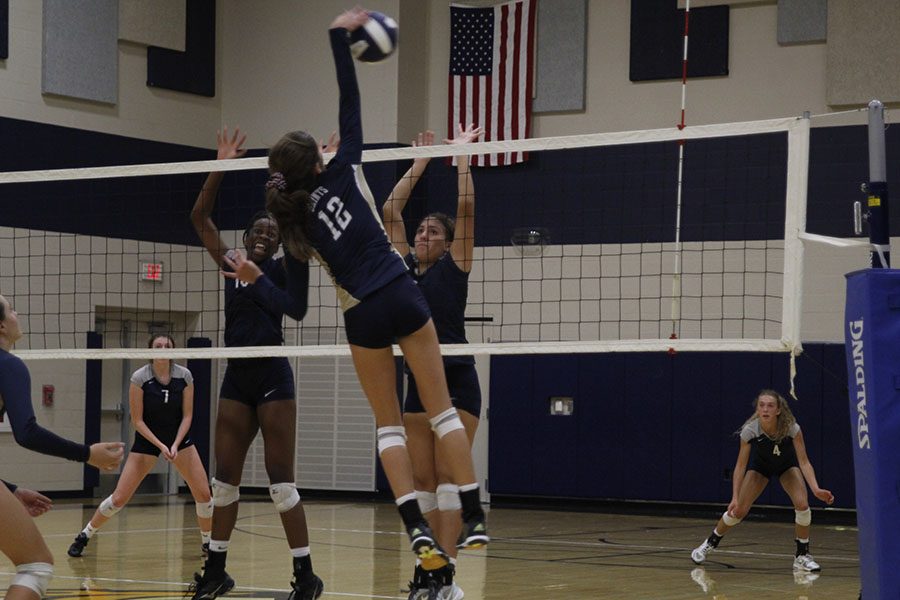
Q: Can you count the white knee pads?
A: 11